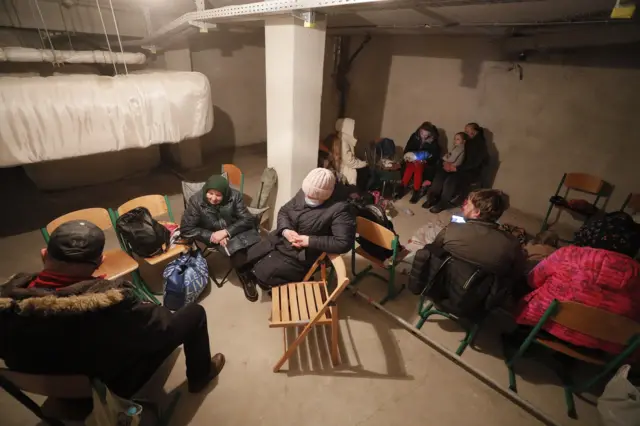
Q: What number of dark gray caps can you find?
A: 1